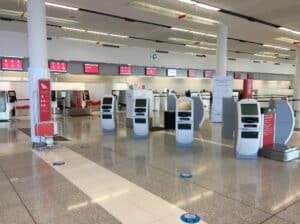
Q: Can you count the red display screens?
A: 9